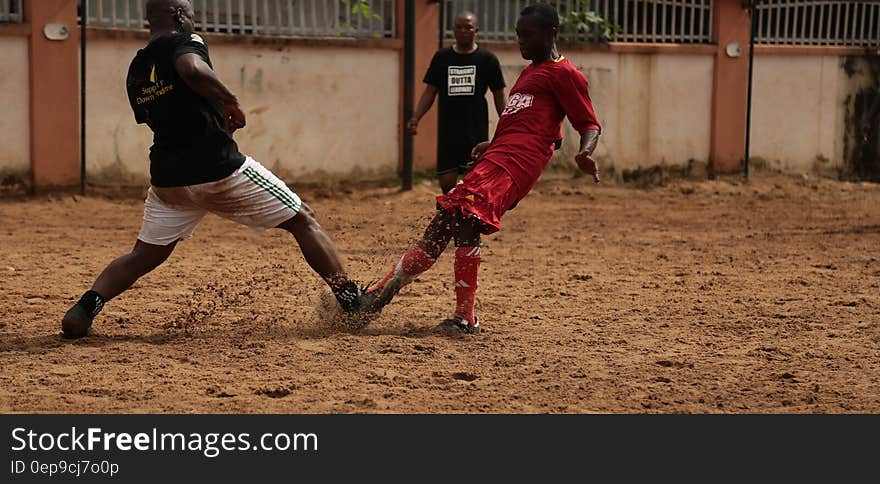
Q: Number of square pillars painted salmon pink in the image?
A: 3